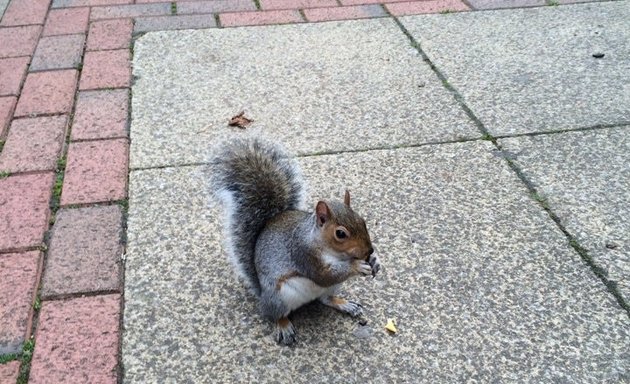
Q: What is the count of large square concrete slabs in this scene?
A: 4